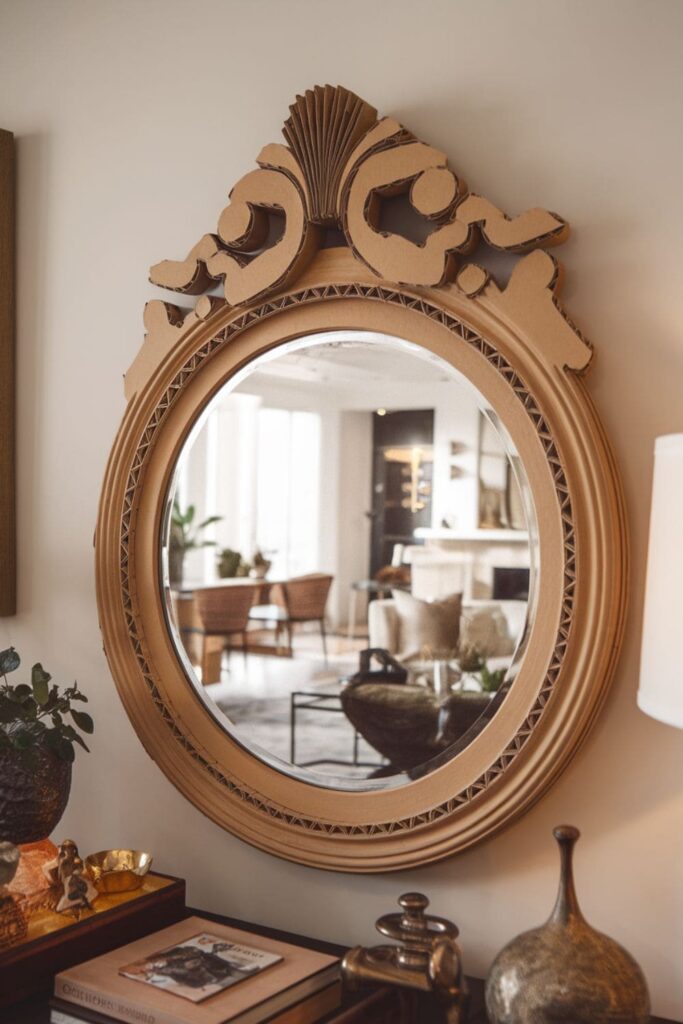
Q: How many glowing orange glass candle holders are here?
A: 1